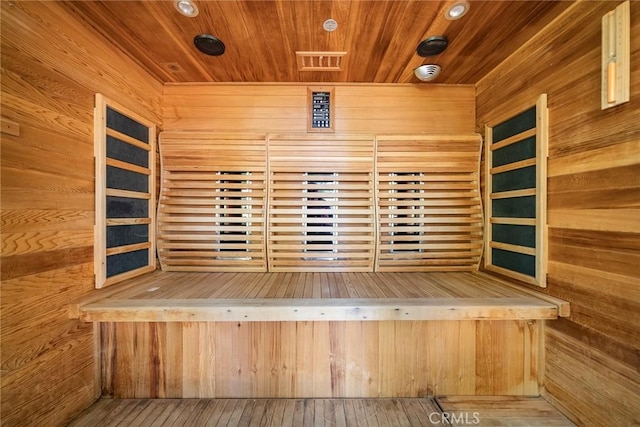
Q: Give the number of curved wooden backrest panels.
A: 3